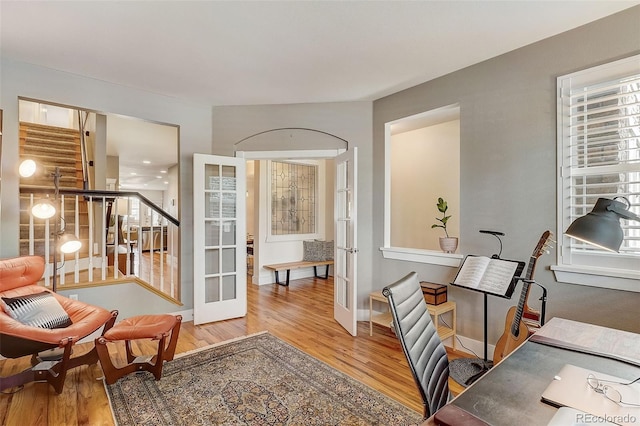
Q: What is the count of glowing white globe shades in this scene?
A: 3